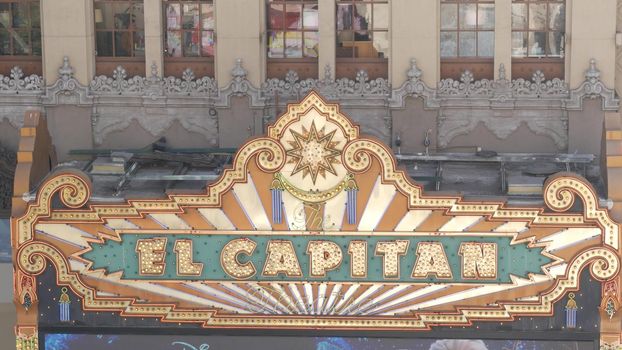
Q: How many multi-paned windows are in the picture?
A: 7